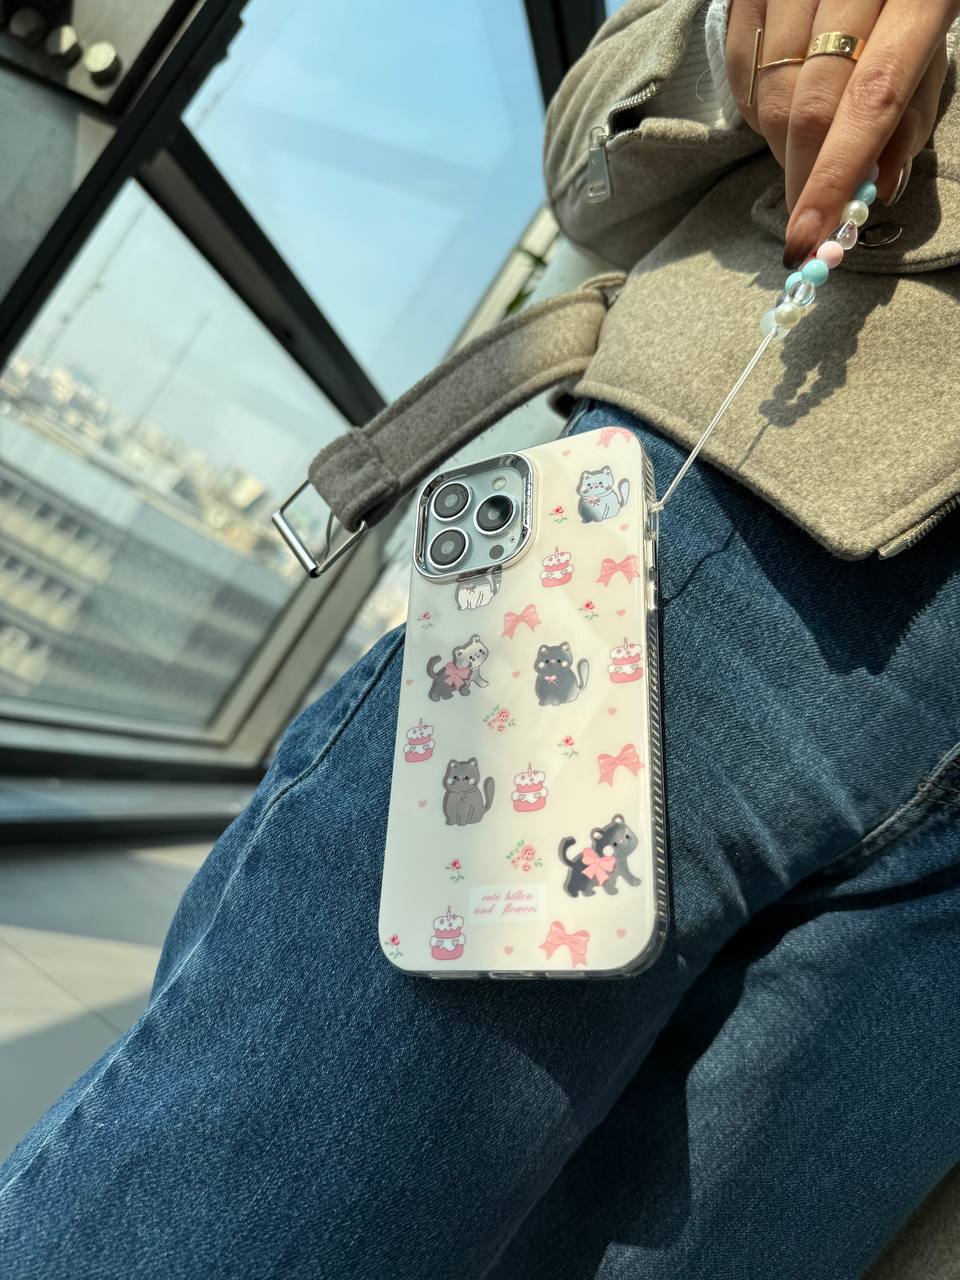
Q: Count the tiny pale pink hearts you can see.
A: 9